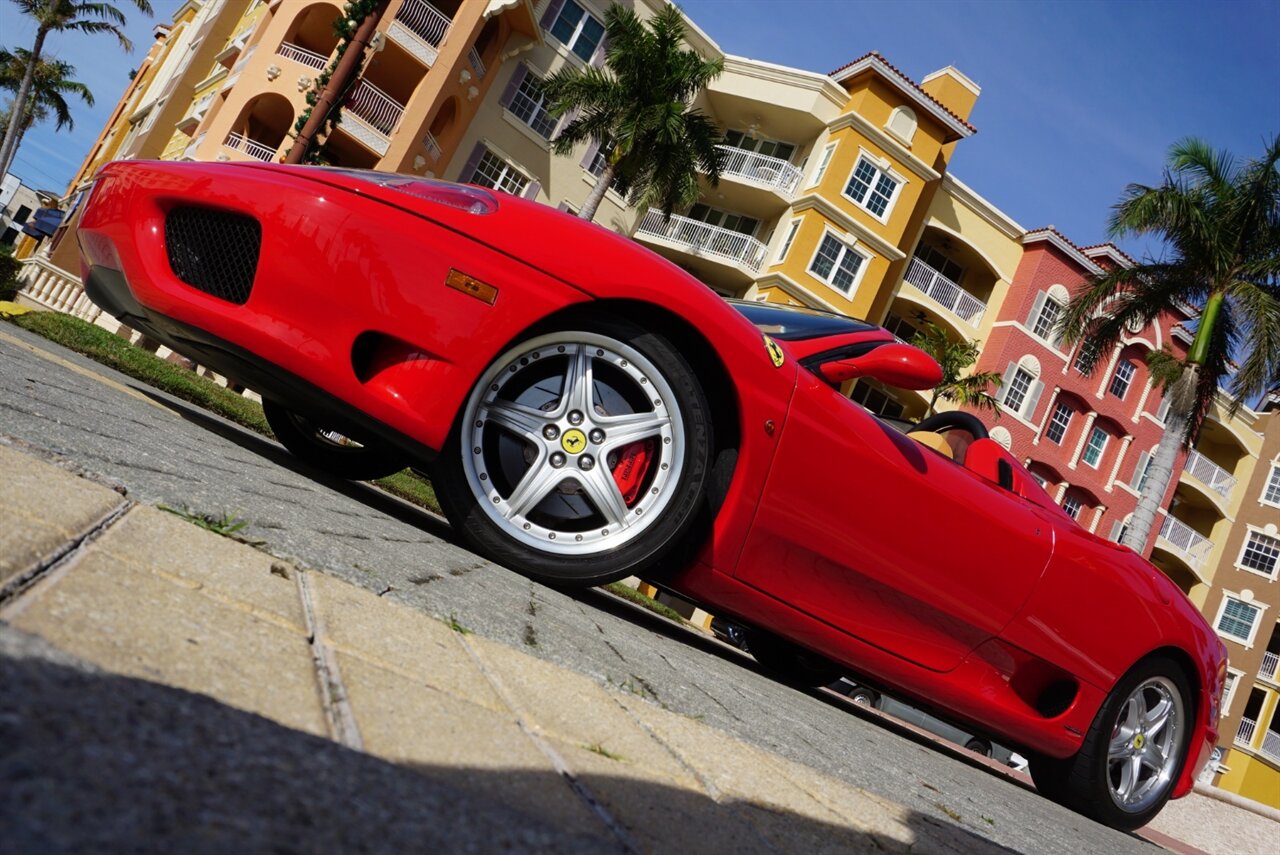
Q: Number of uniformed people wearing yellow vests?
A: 0